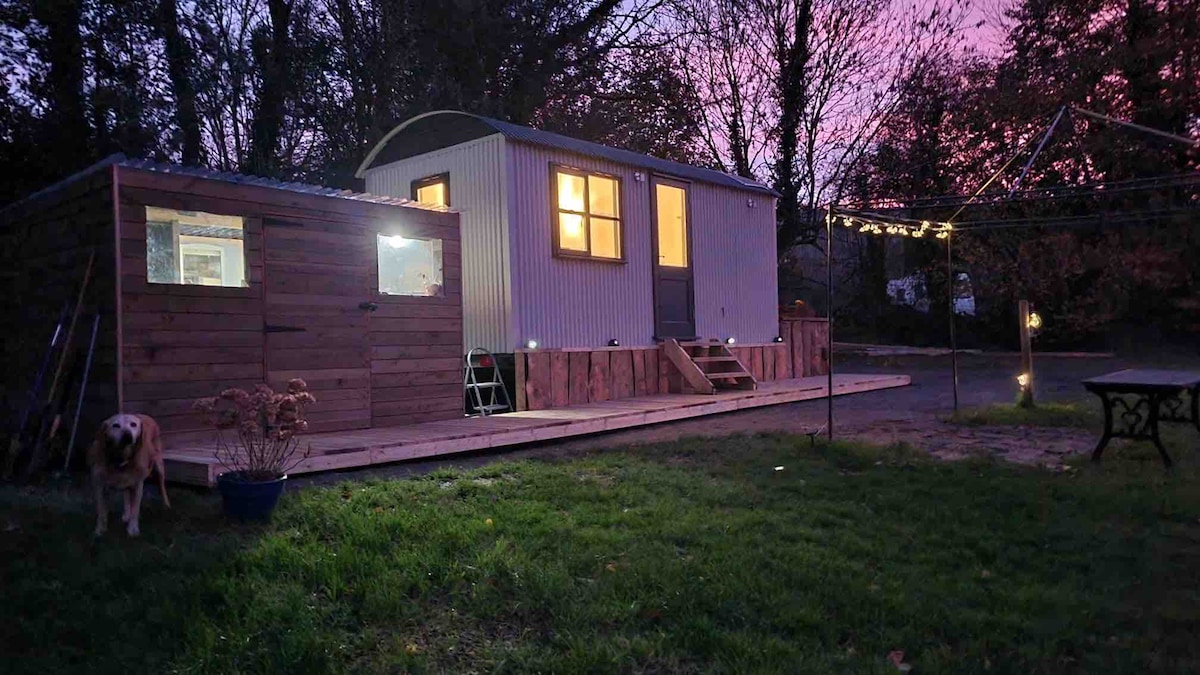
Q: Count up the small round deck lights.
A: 4